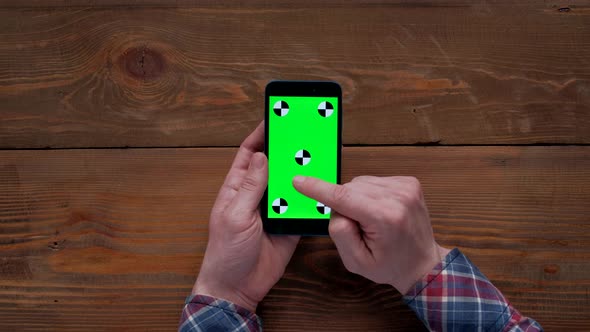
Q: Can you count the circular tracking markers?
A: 5